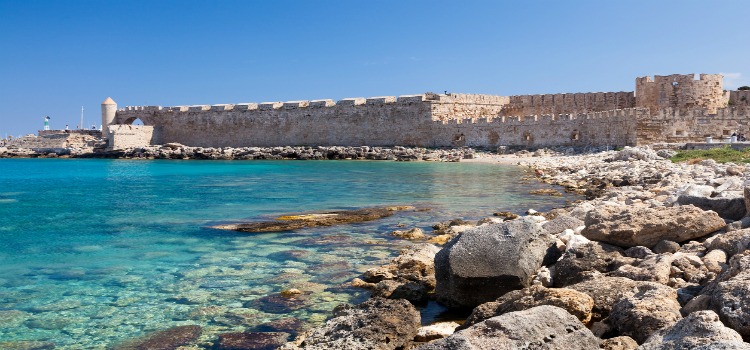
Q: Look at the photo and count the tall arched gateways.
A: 1